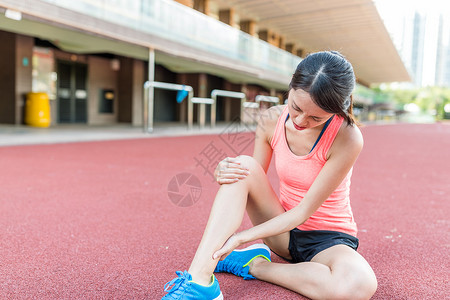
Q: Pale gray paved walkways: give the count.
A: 1